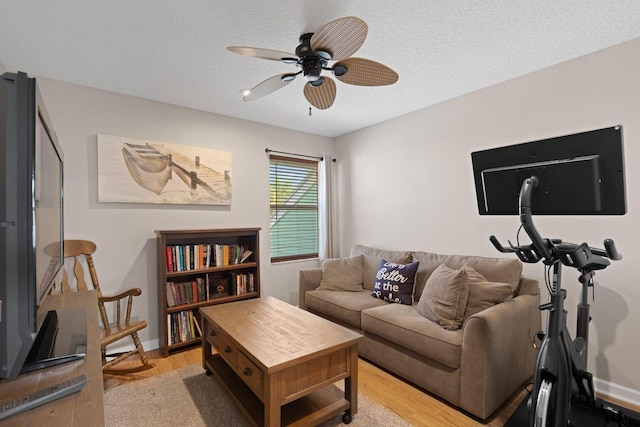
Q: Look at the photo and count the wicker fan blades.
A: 5